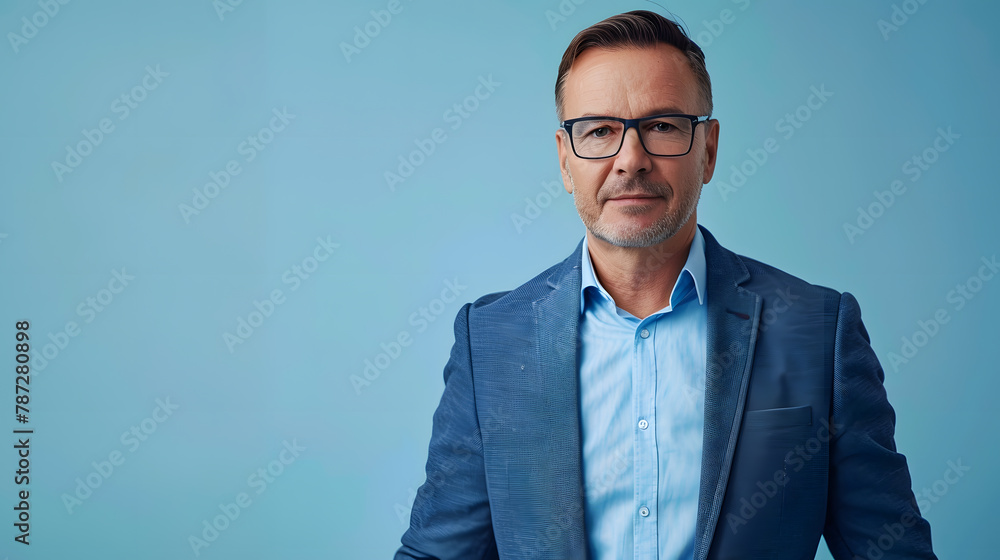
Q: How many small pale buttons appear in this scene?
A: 3